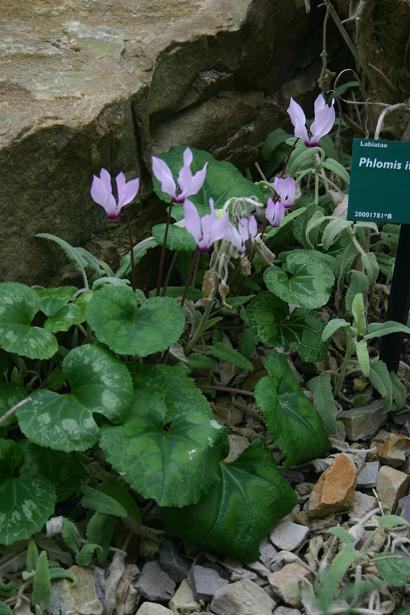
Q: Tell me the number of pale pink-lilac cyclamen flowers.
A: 7